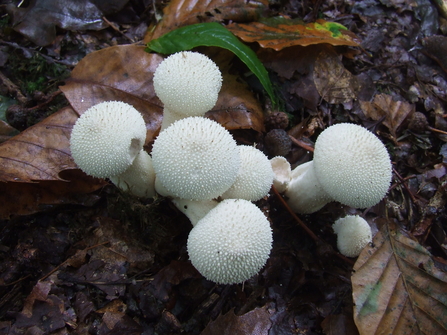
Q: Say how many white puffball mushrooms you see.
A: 7